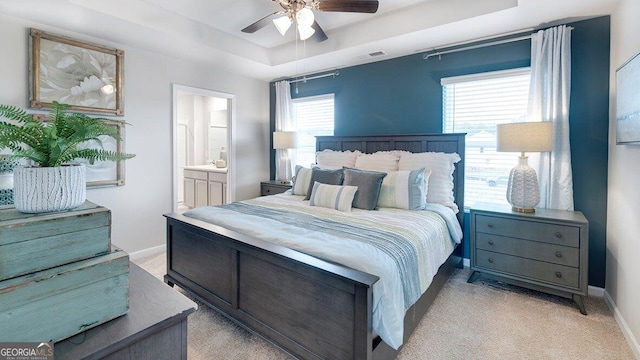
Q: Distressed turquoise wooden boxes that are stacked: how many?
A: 2